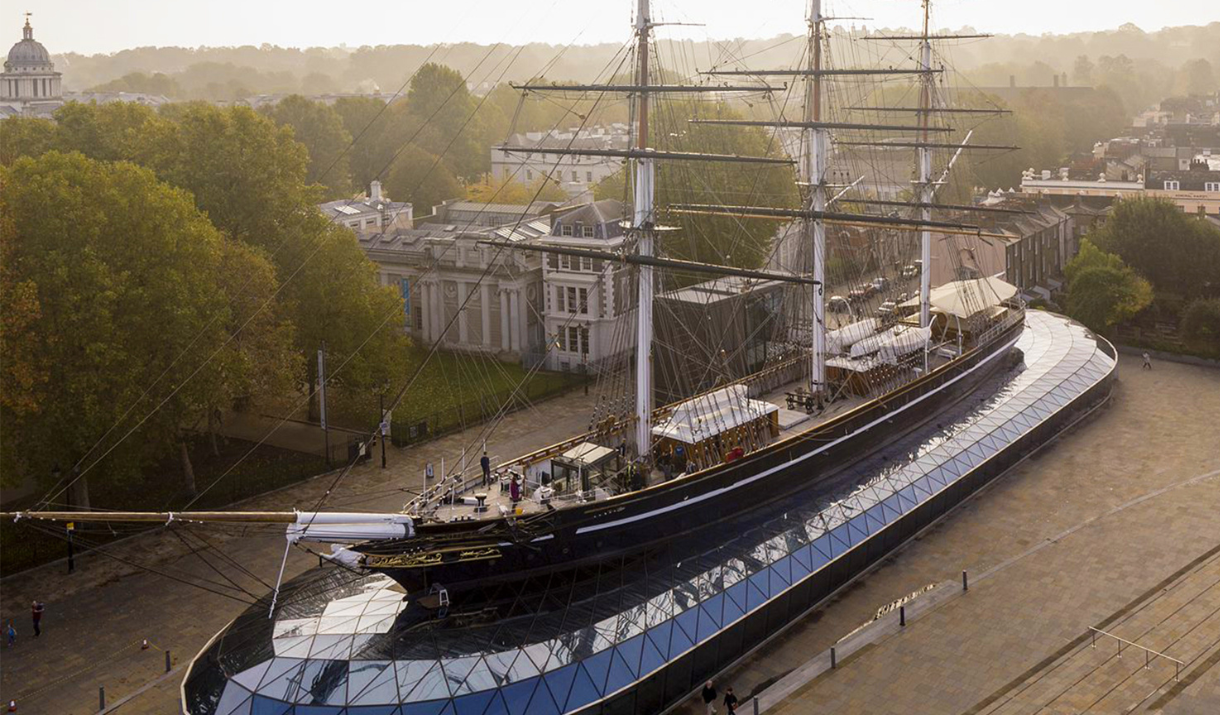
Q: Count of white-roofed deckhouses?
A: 2